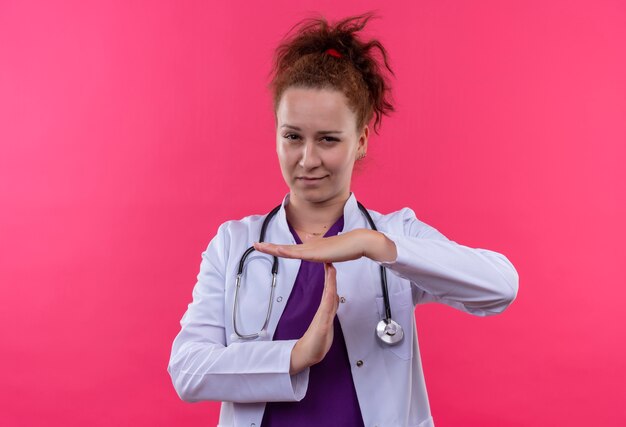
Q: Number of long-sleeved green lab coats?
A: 0